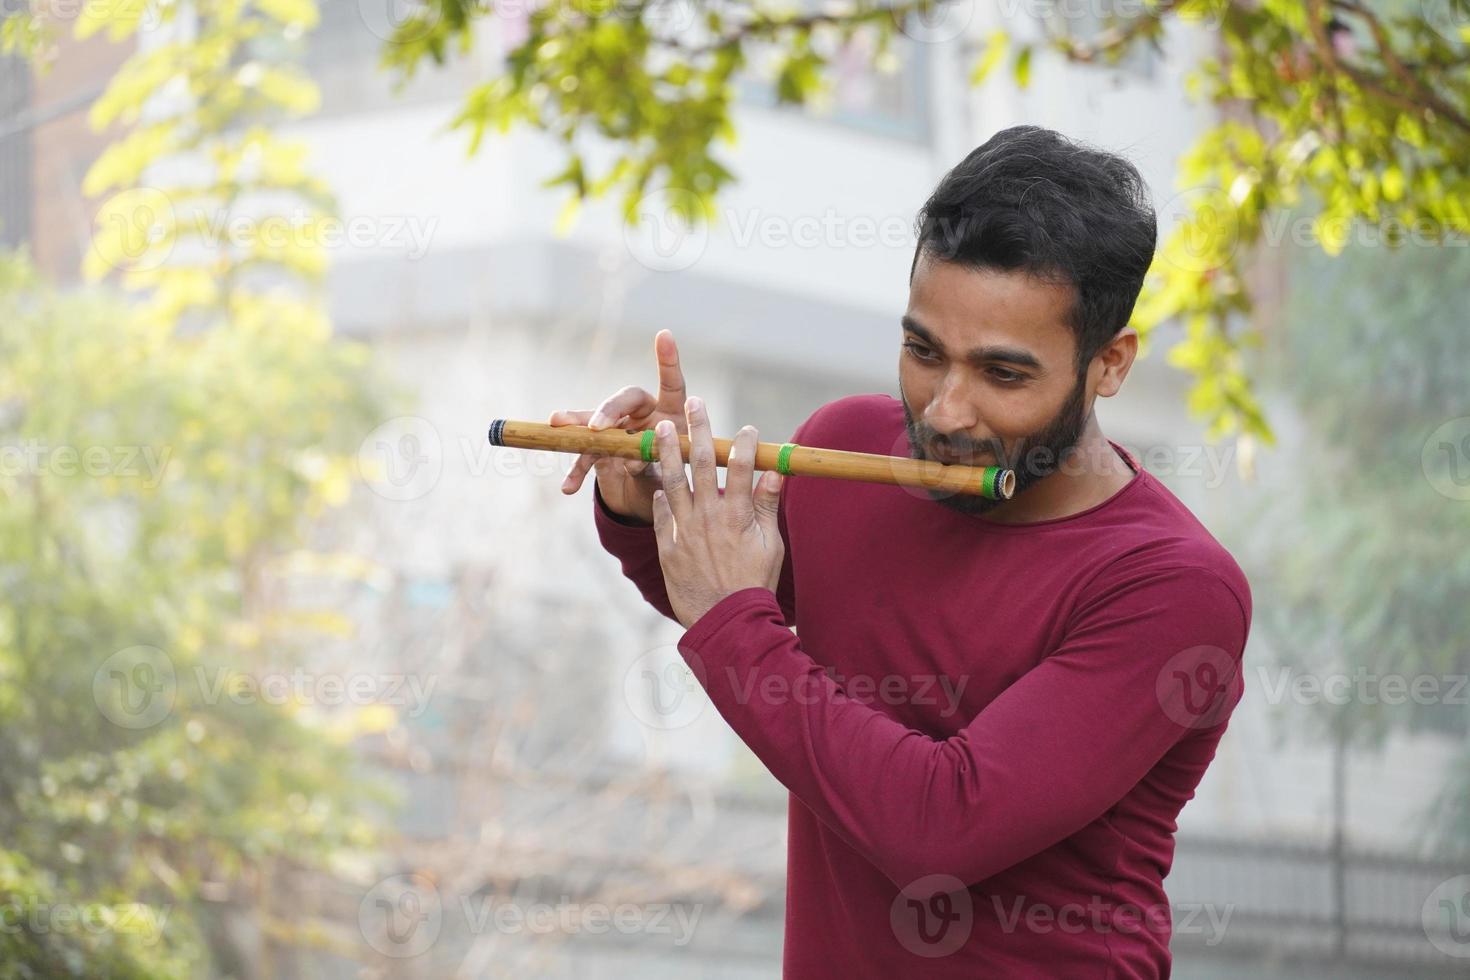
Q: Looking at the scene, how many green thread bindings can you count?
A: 3